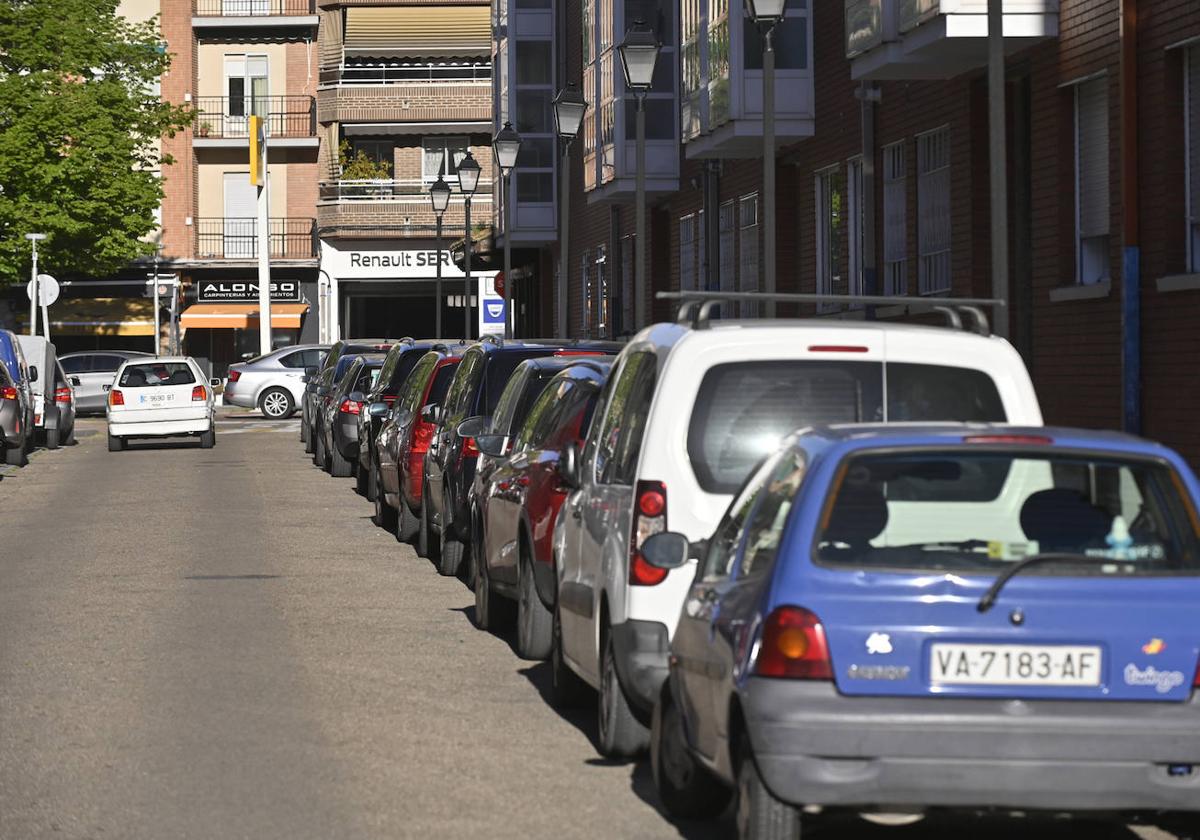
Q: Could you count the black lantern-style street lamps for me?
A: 6